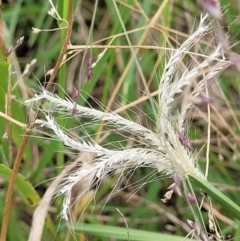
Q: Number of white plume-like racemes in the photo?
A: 6